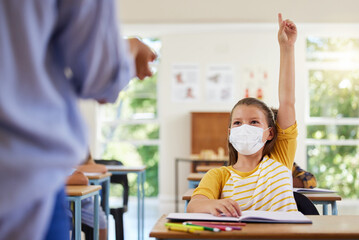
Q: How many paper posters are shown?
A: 3